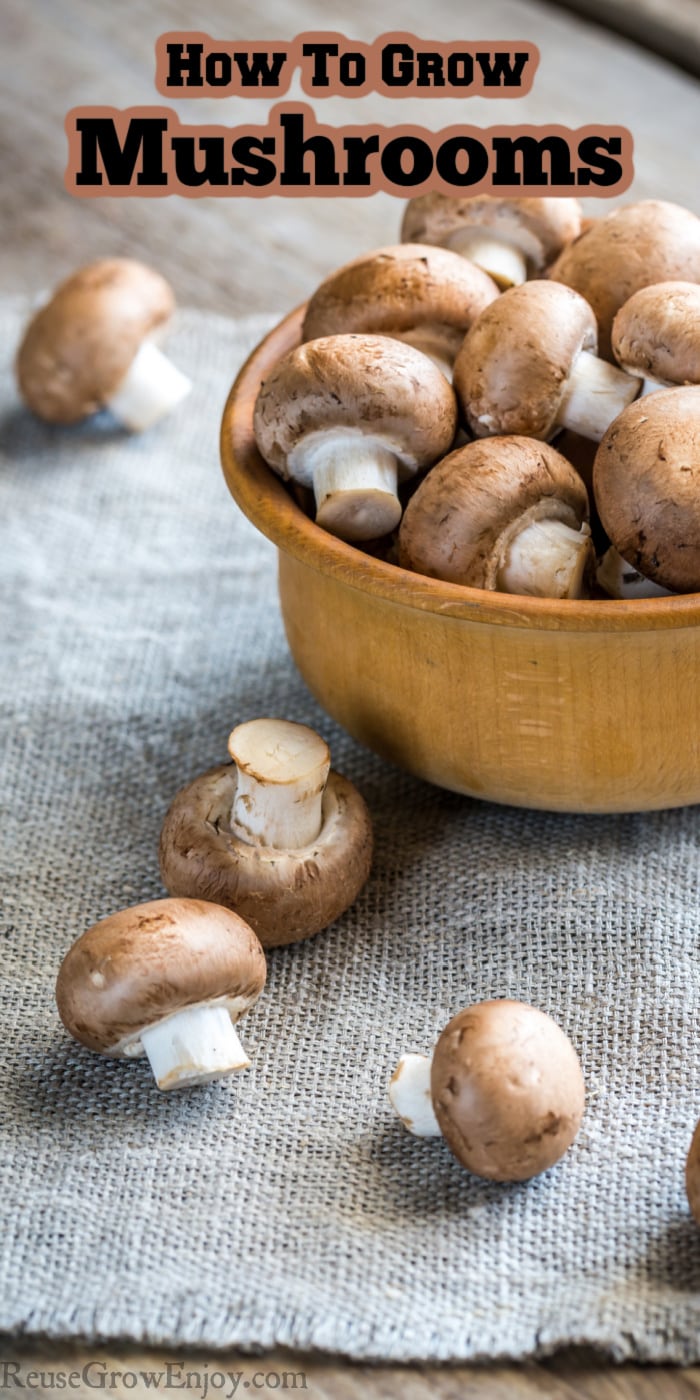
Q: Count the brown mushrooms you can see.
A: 13